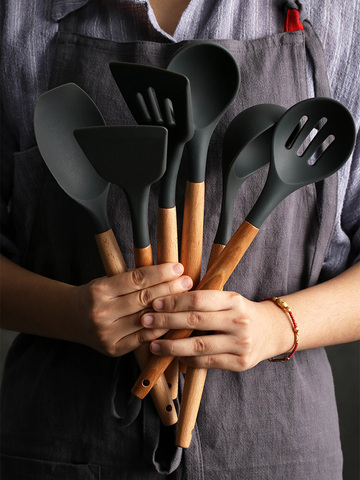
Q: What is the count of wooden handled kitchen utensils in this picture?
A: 6